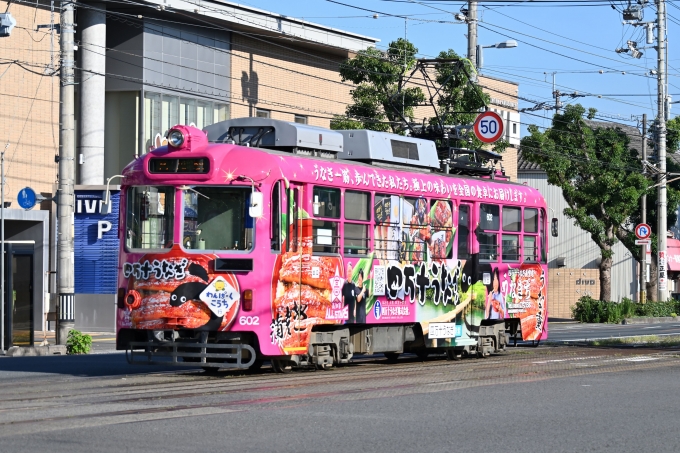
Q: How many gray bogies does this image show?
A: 2